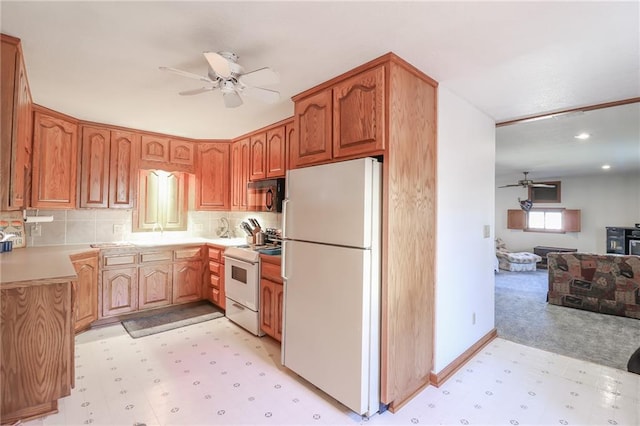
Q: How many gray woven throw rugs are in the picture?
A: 1